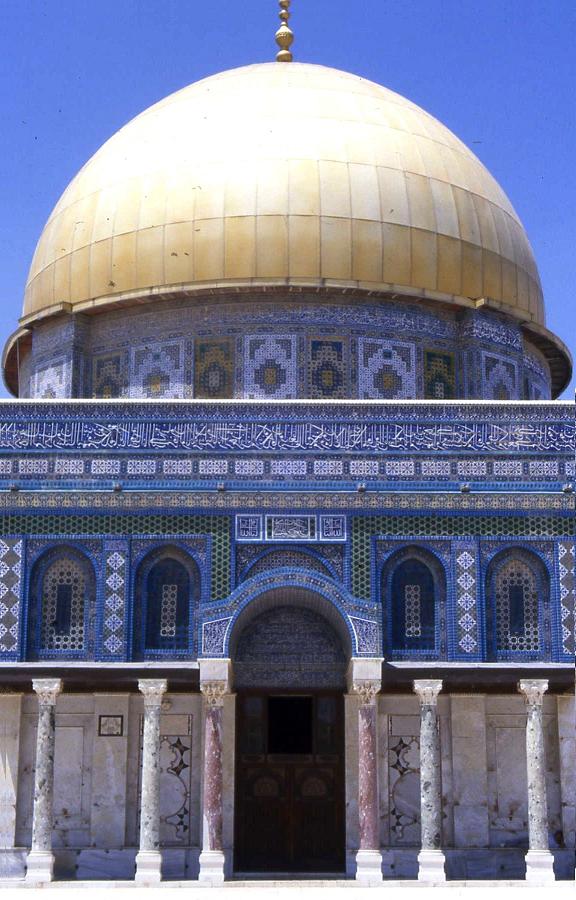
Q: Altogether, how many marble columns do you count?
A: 6